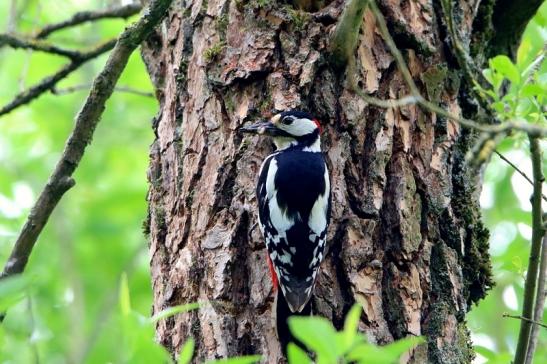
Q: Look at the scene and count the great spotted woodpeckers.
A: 1